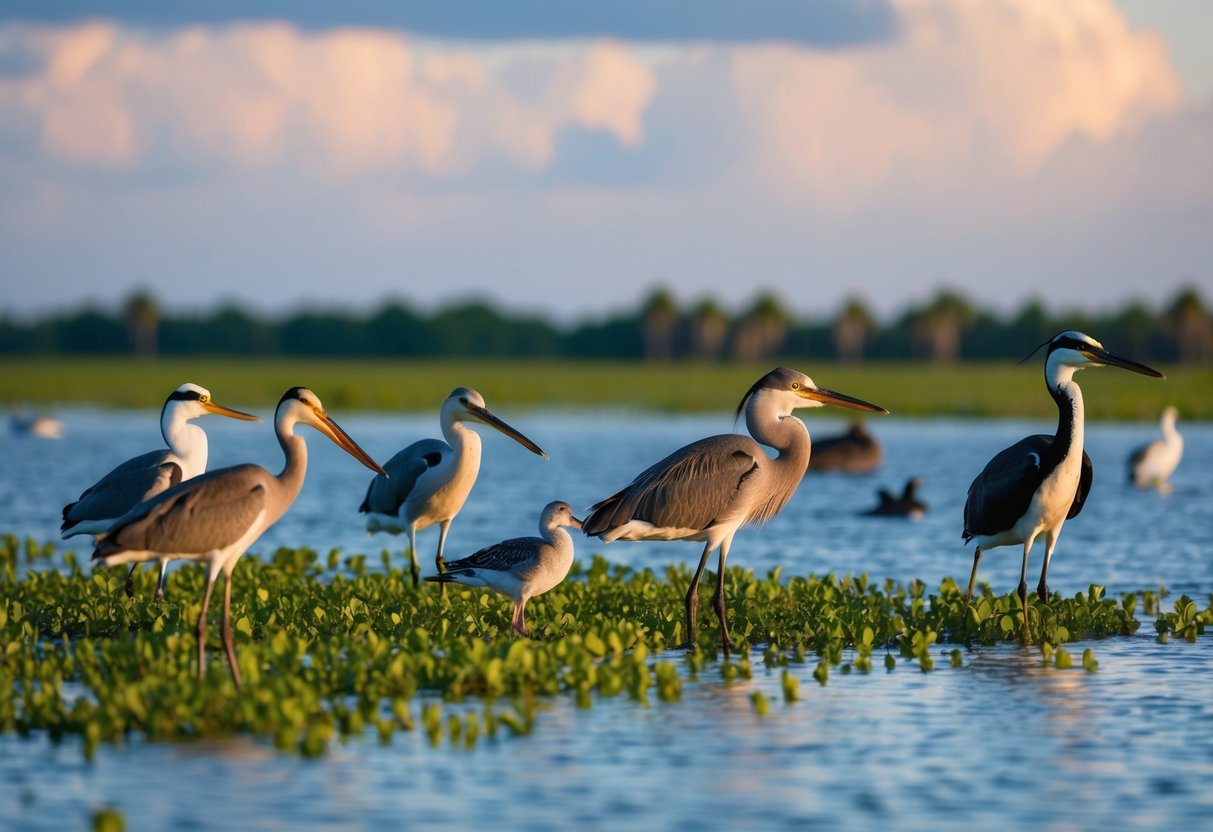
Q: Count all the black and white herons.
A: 1